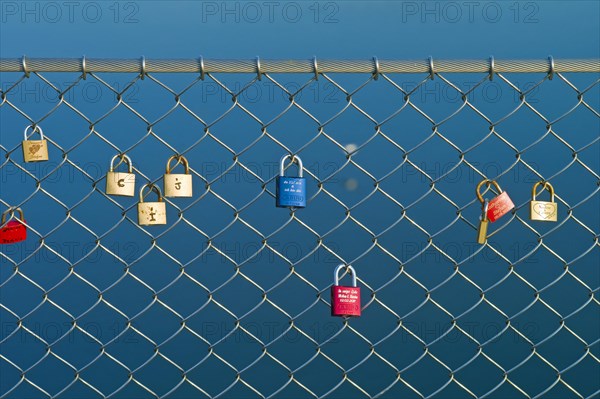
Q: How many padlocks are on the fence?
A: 10